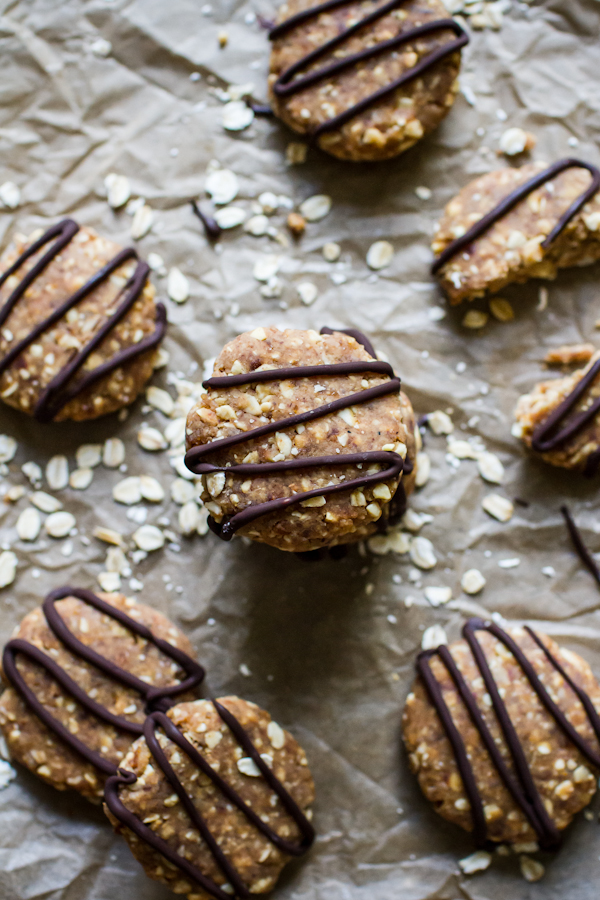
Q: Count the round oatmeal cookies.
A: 6